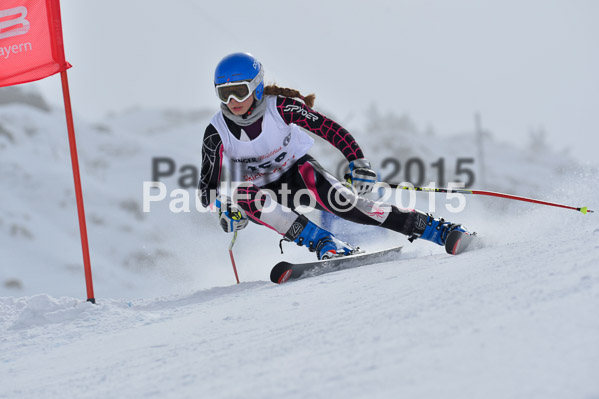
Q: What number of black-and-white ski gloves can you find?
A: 2